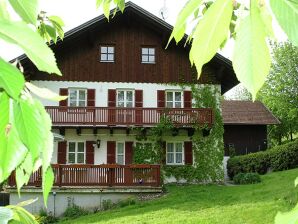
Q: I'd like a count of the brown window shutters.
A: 12